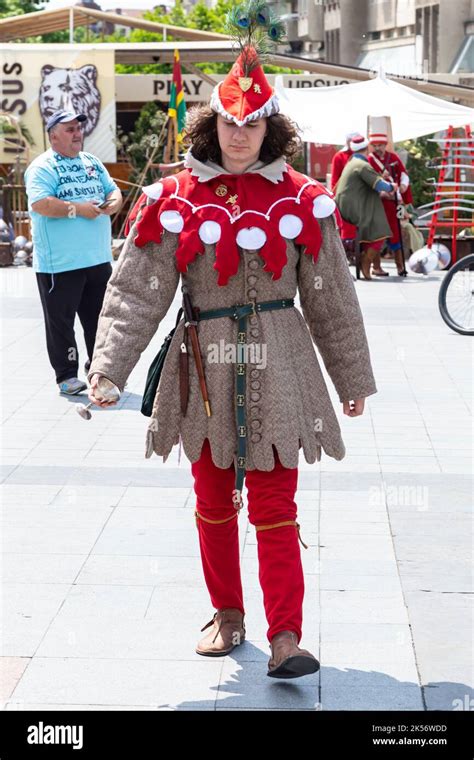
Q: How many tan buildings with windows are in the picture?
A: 1